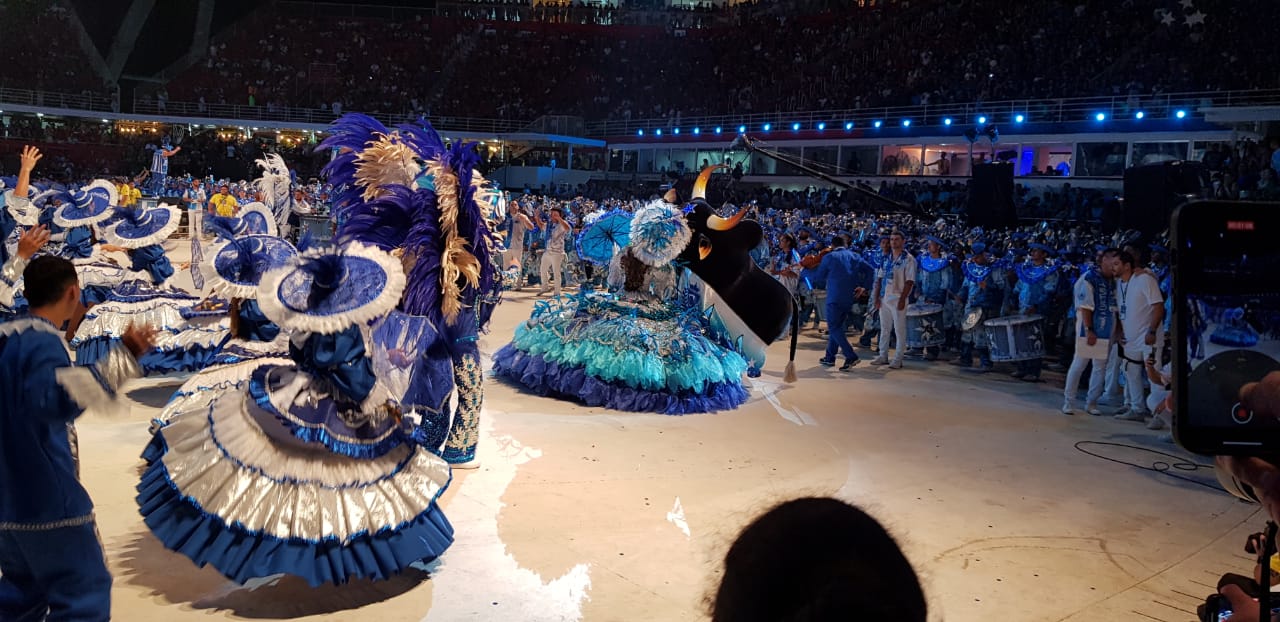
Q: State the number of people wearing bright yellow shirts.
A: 3